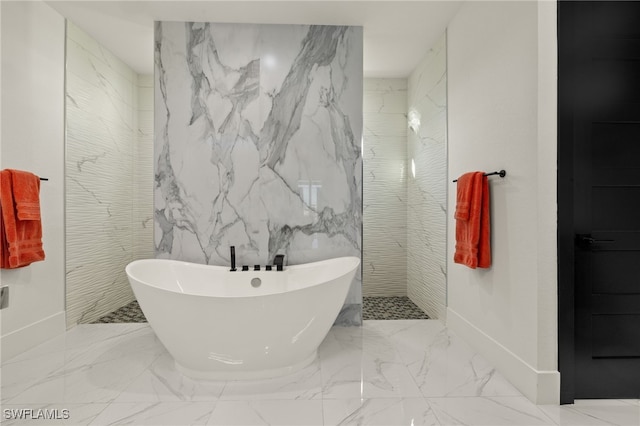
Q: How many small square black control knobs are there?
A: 3